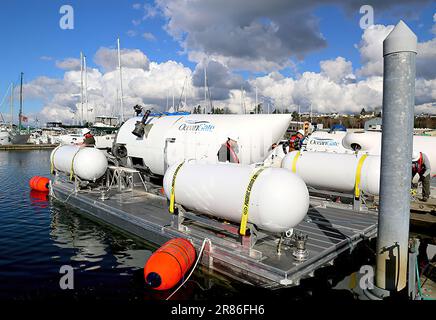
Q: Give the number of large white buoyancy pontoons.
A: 3